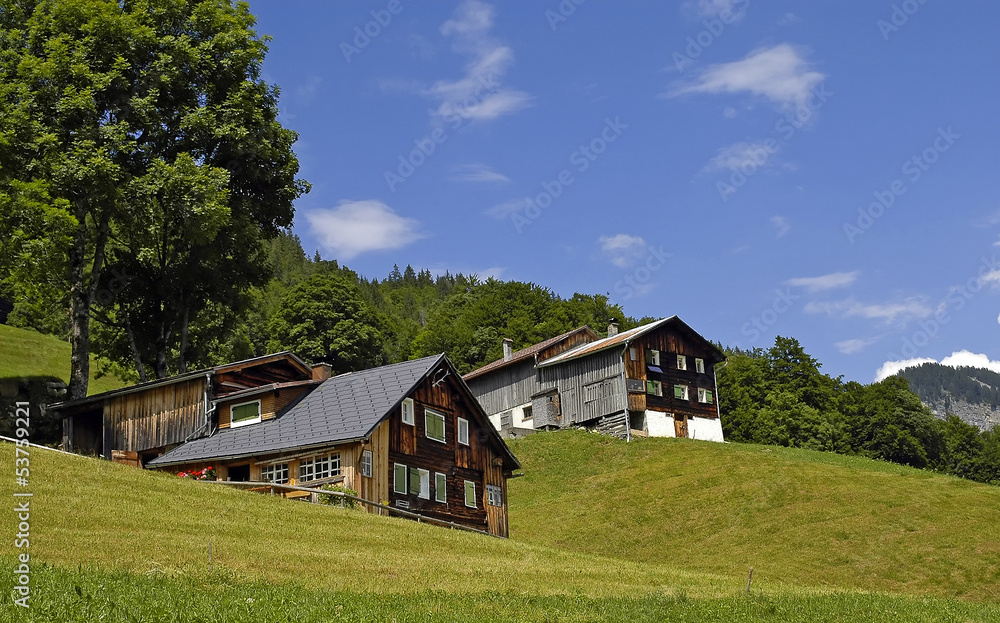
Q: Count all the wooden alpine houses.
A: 2